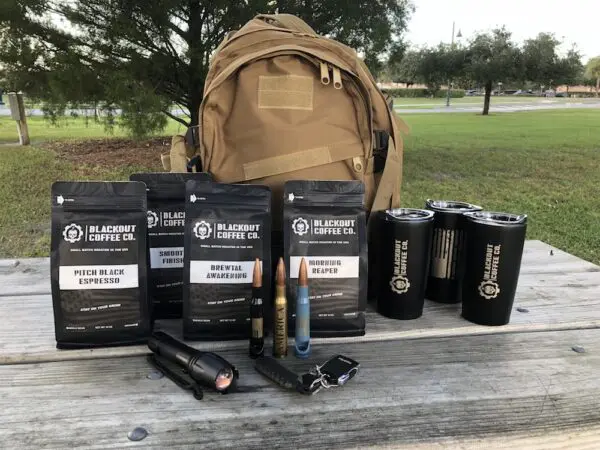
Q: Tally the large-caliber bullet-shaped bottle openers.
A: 3